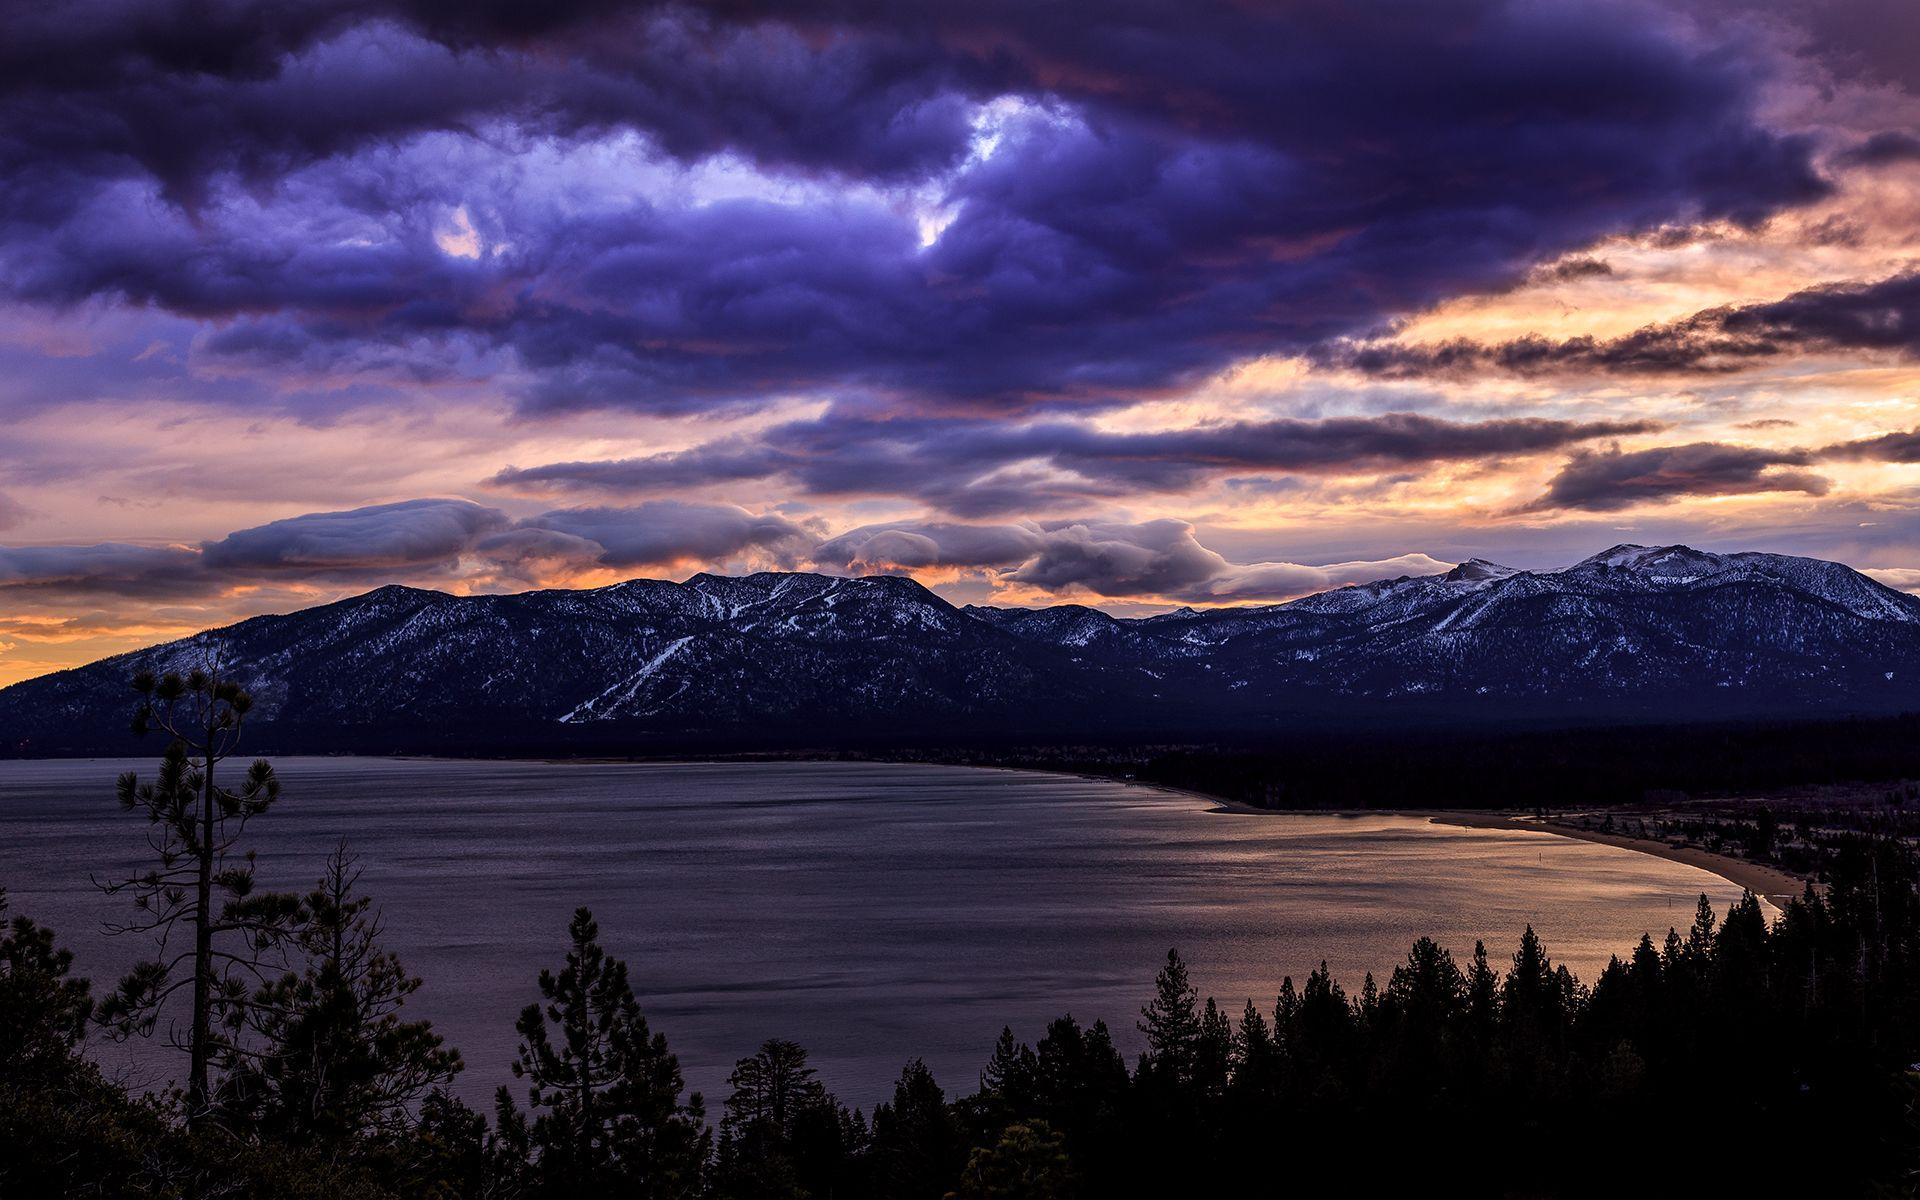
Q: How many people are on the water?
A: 0